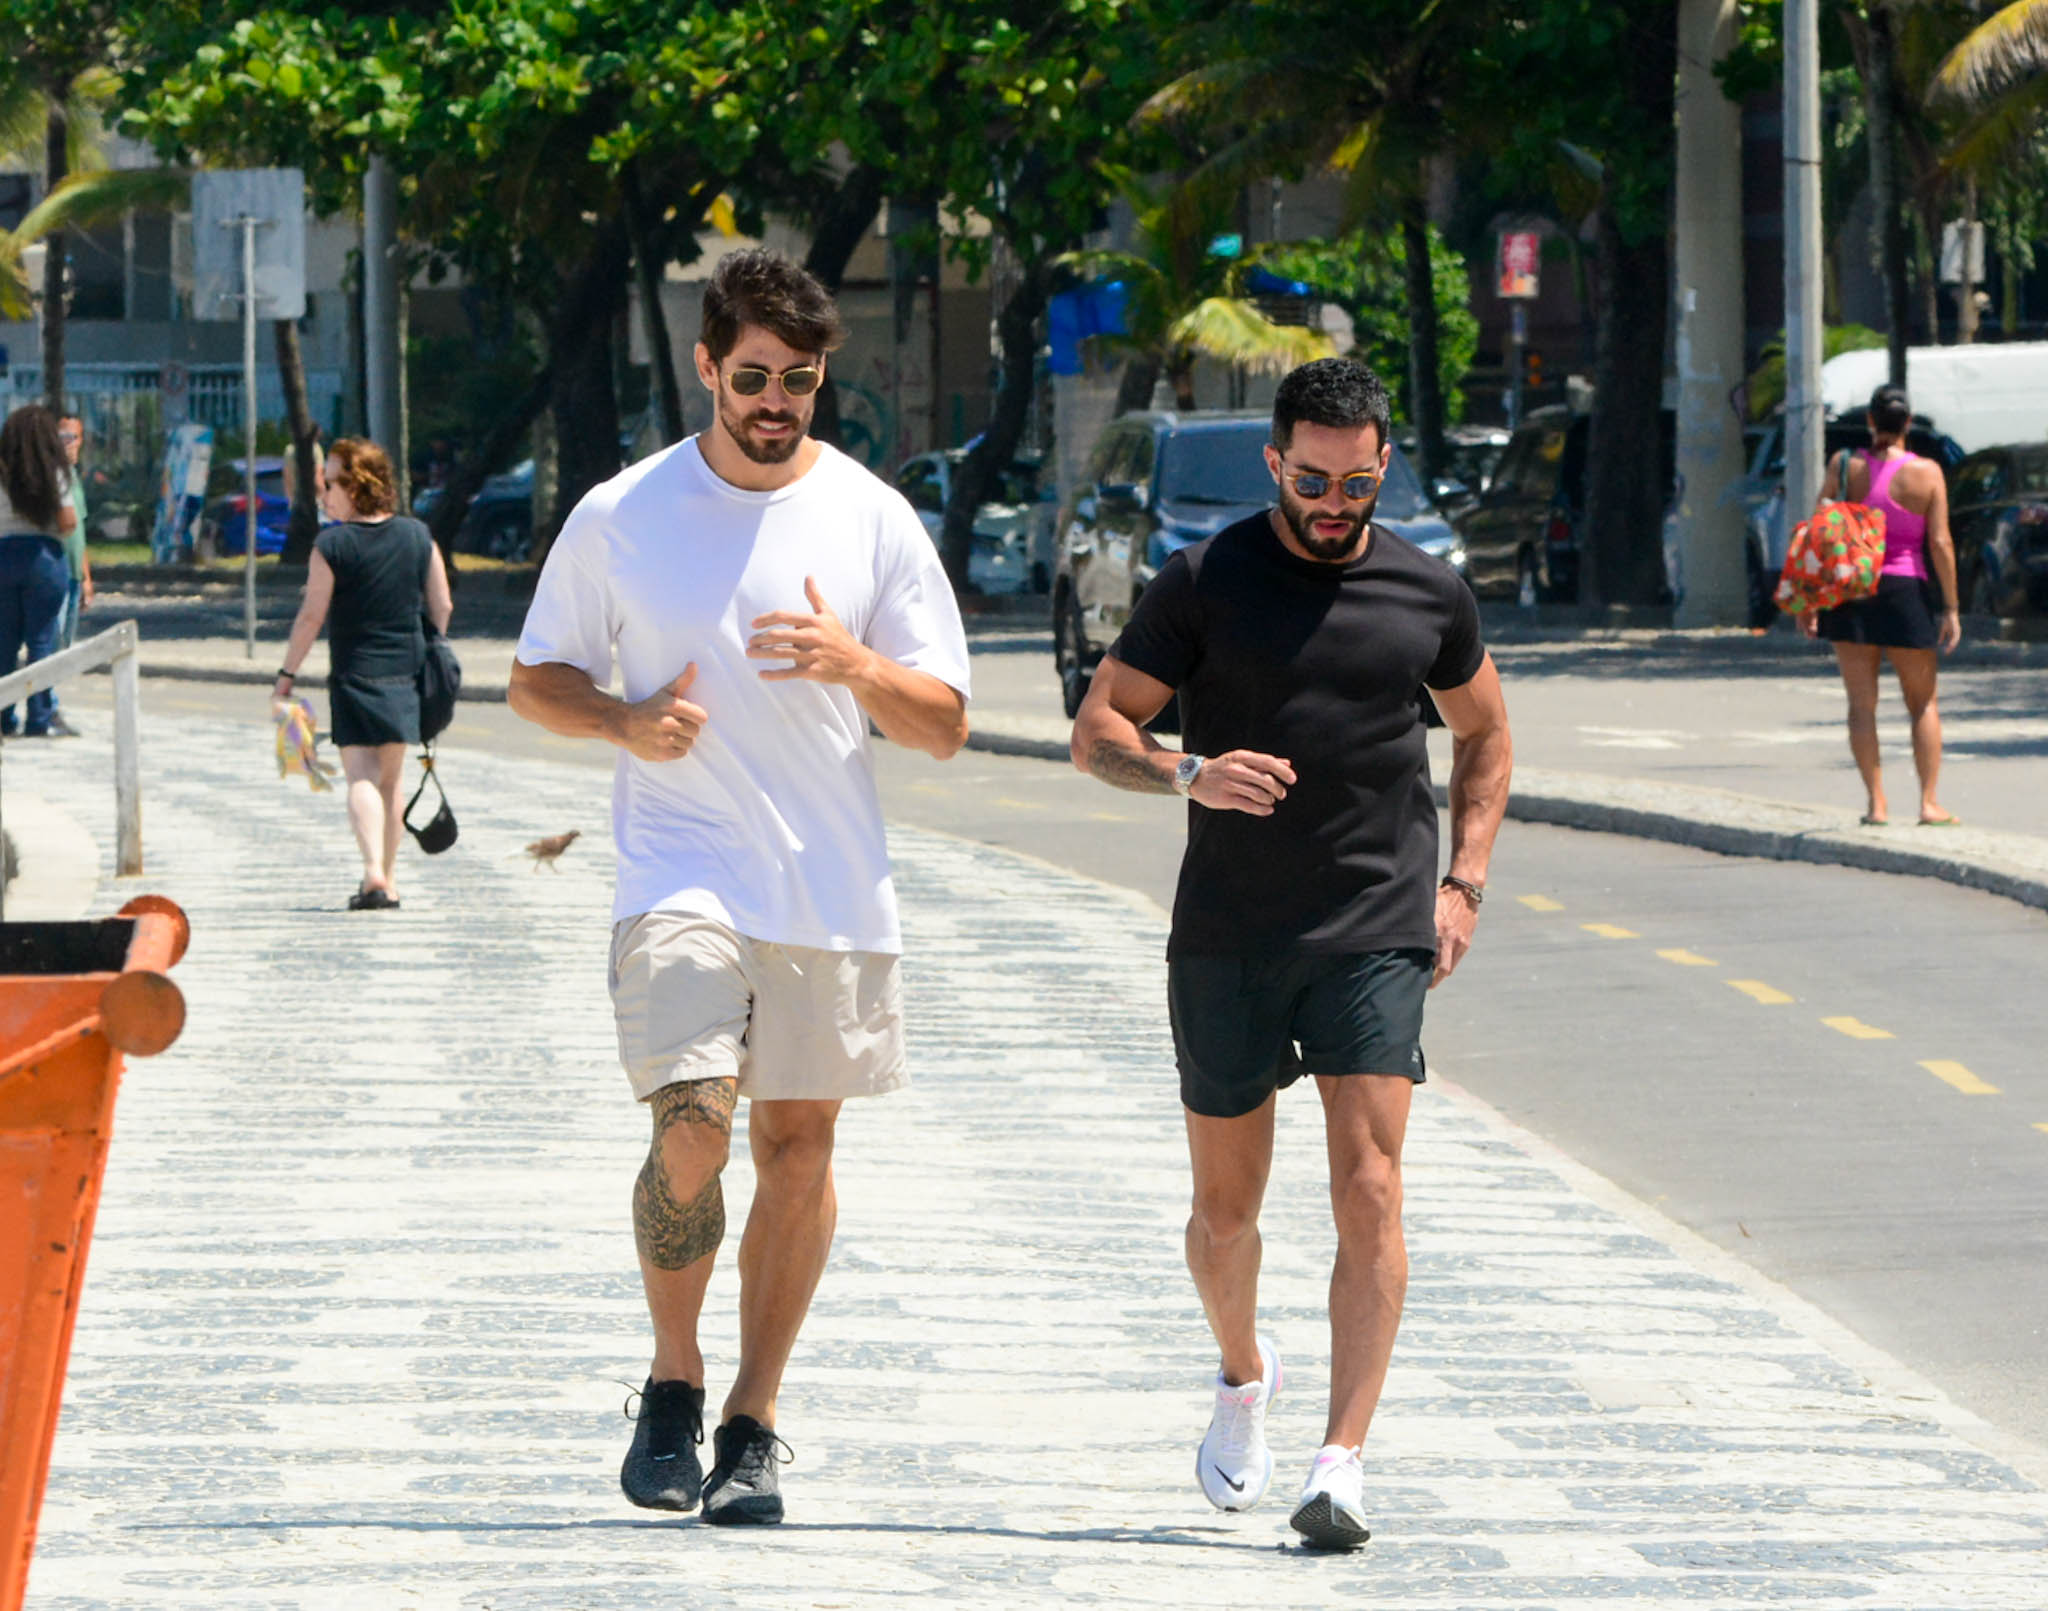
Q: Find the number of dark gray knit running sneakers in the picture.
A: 2